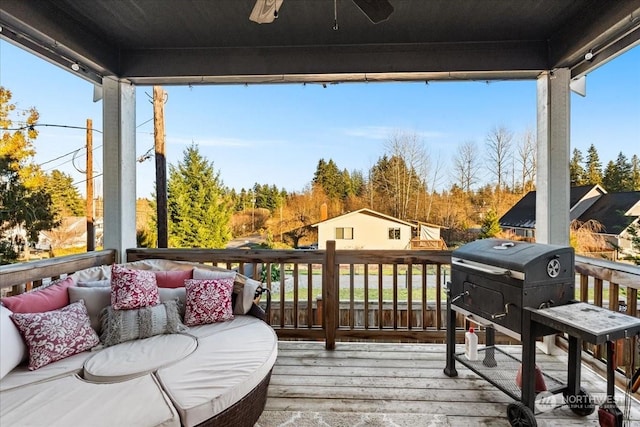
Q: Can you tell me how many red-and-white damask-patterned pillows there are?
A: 3